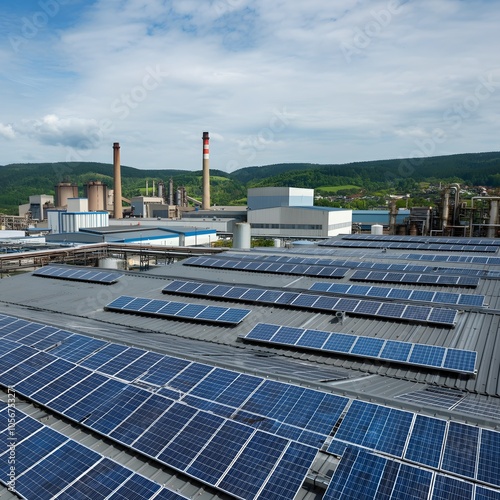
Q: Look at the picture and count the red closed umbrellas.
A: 0